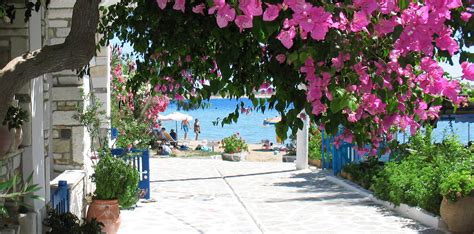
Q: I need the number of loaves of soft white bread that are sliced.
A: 0